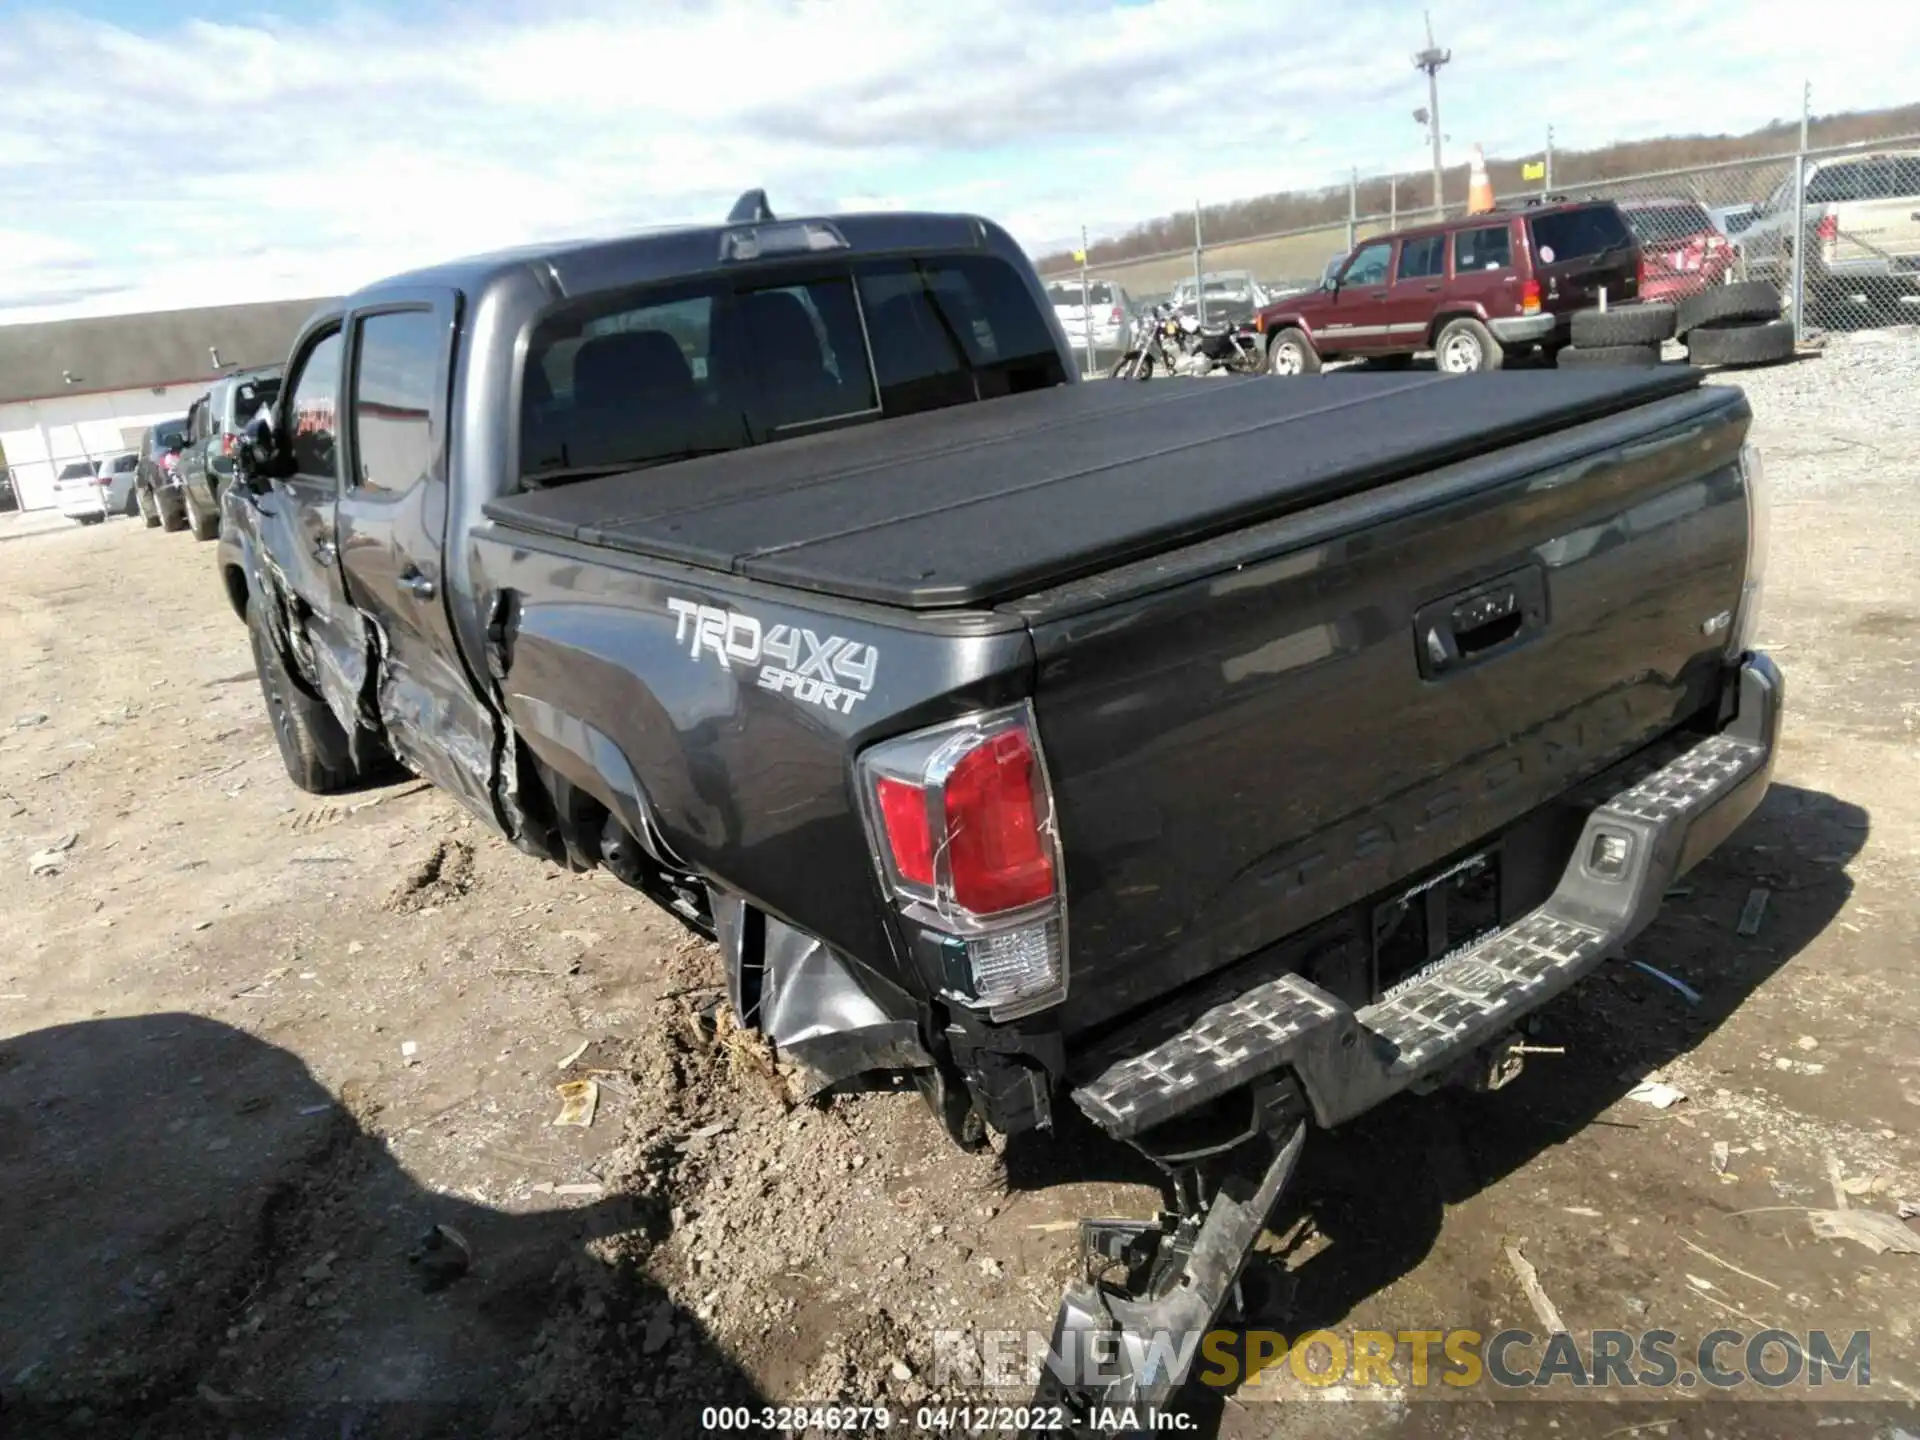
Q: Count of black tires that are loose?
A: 4